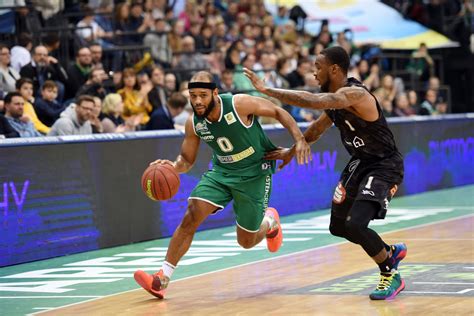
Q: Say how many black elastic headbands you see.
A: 1